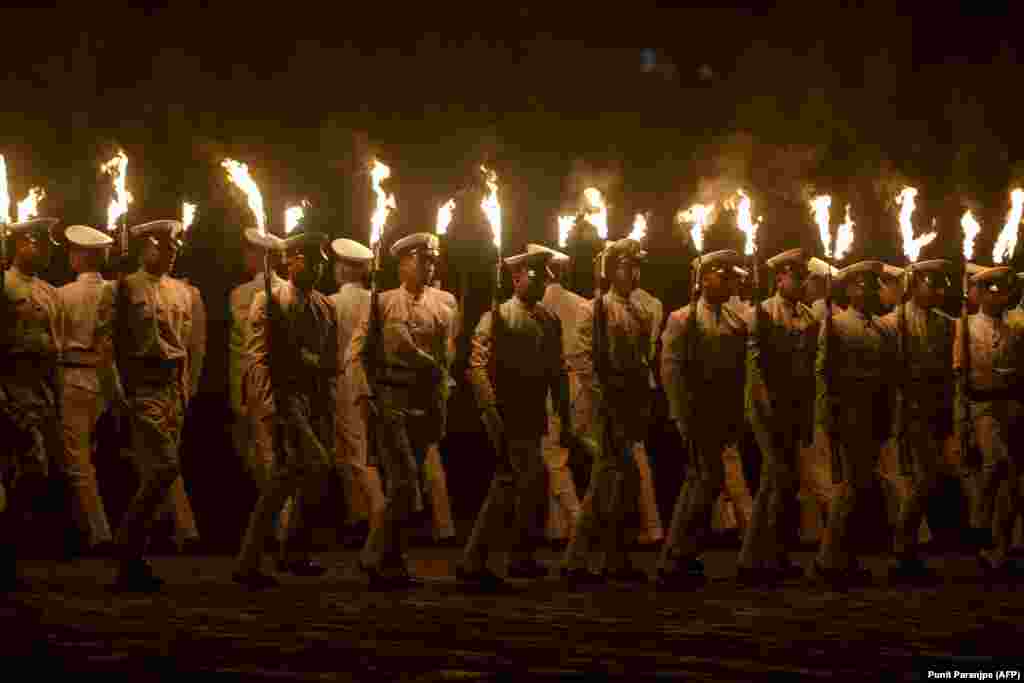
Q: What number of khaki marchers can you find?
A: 11